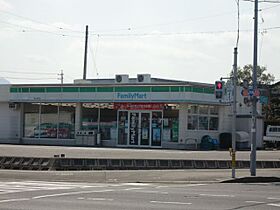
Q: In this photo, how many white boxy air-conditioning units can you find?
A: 2